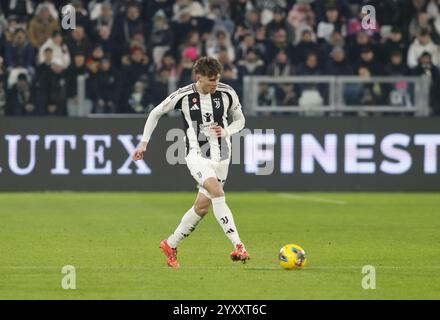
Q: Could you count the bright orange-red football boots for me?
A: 2